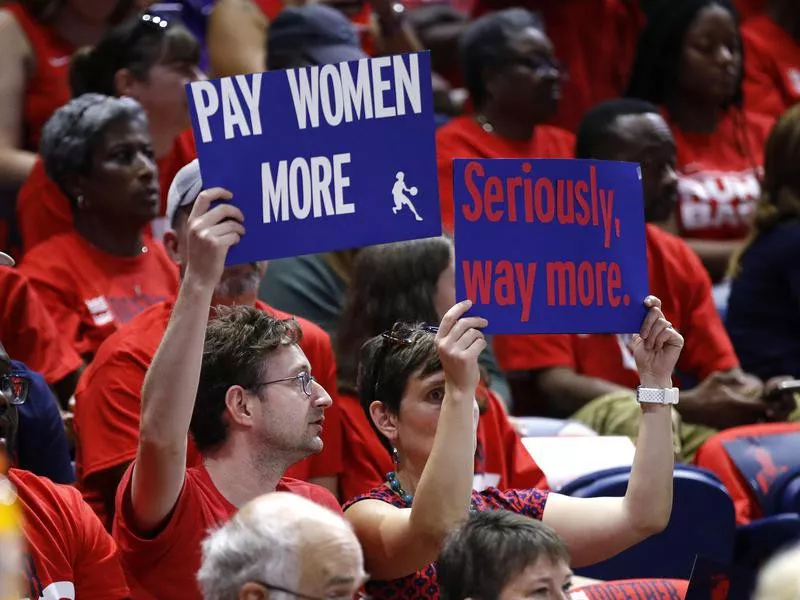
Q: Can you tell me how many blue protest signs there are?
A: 2